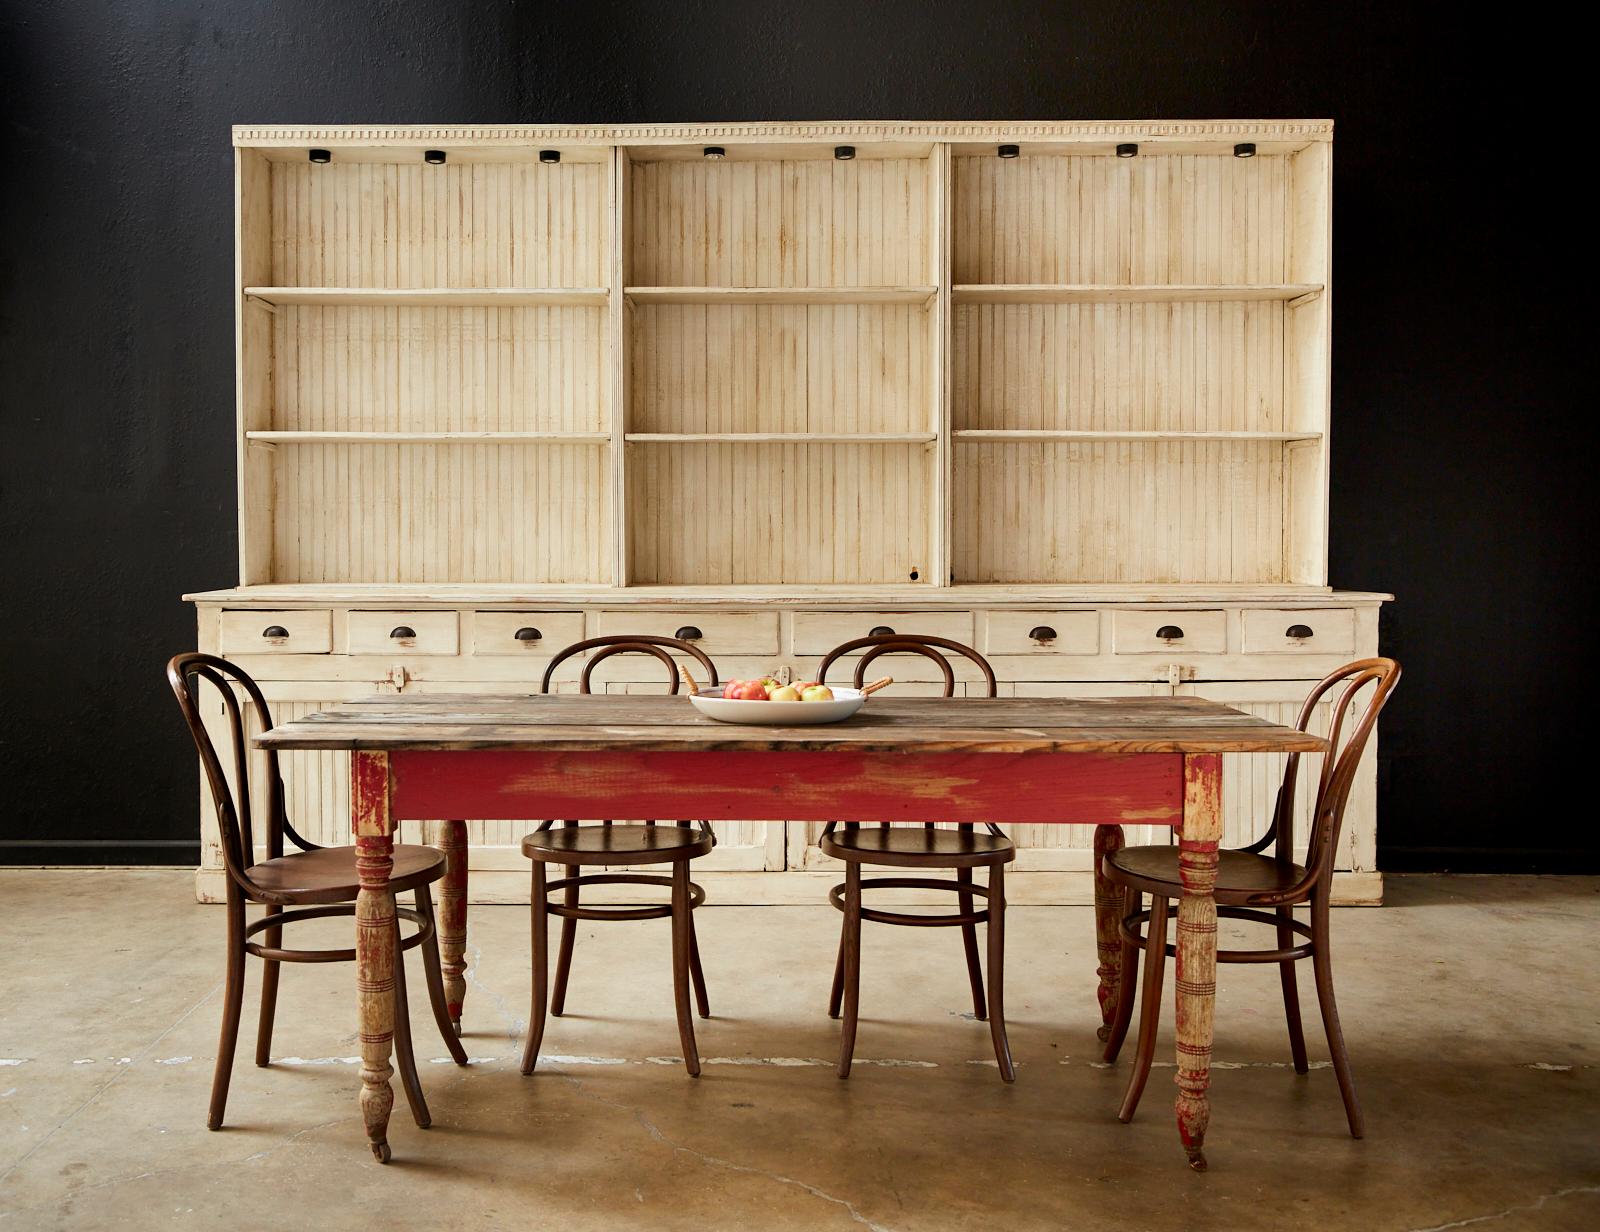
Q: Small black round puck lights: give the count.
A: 8